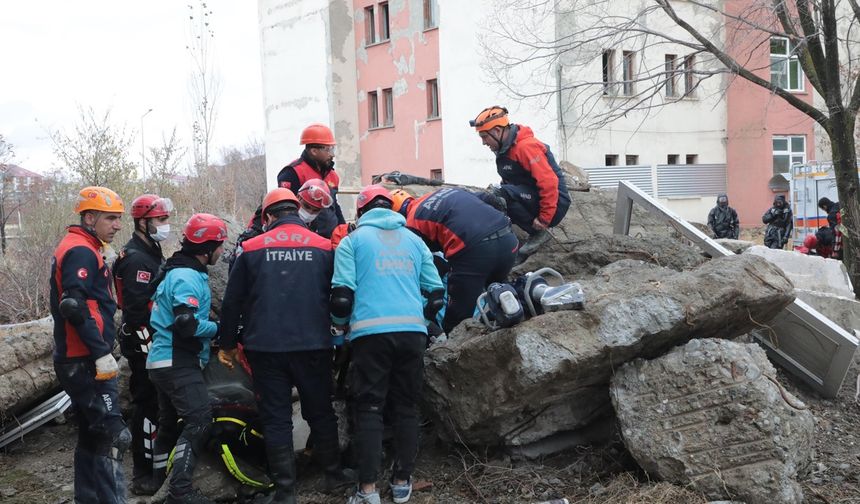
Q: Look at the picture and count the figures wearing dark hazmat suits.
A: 2